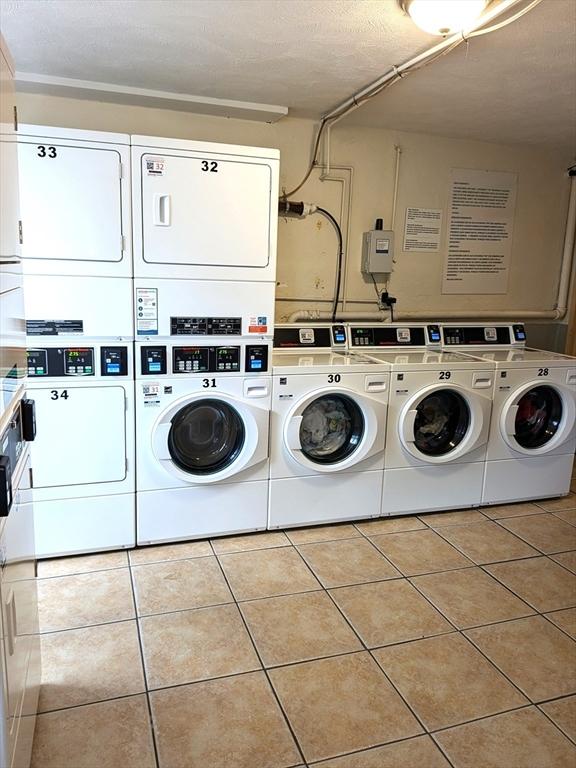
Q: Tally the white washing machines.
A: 4